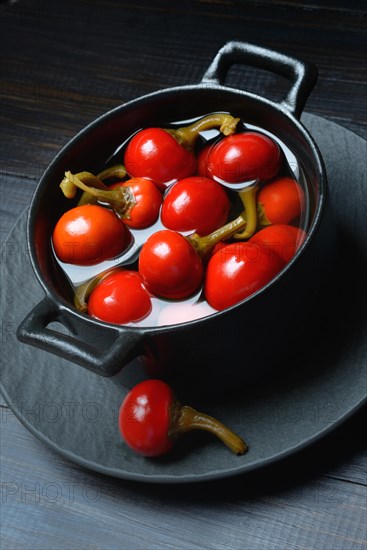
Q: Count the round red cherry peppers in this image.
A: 11